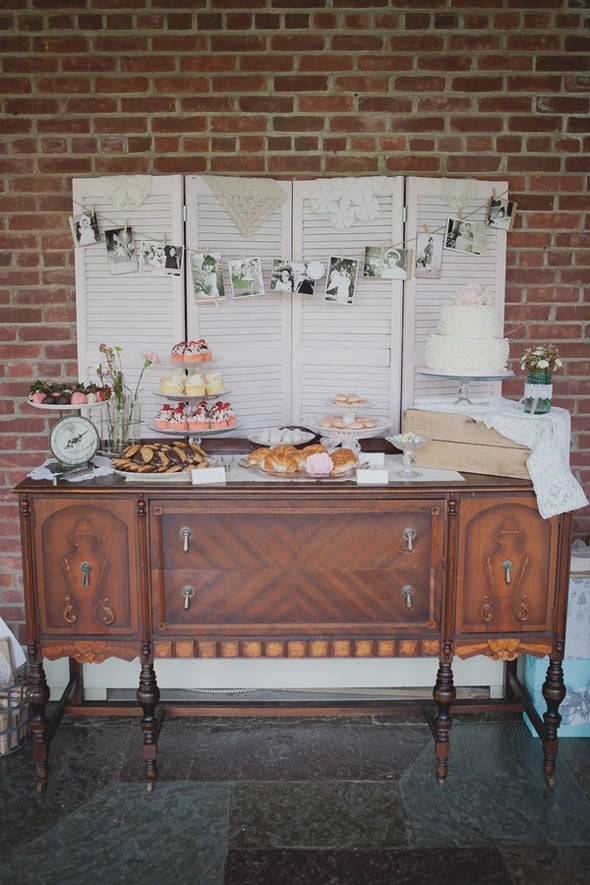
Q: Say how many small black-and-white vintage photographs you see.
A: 11